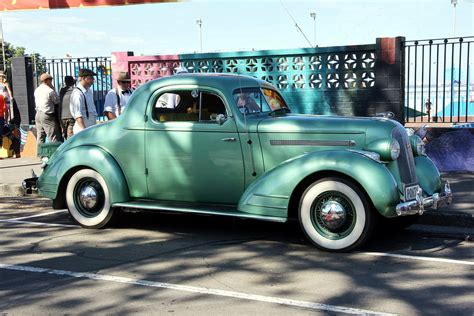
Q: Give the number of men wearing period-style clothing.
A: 4